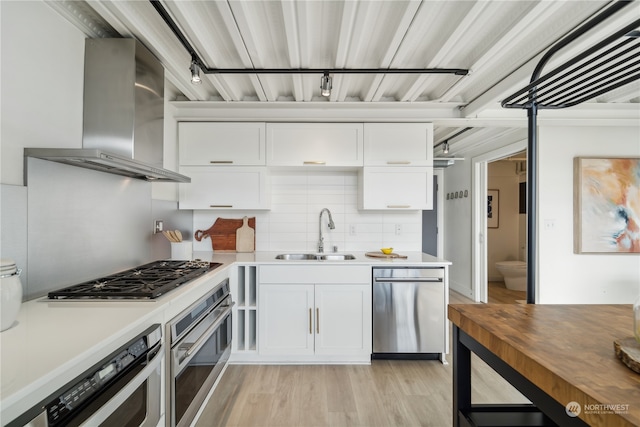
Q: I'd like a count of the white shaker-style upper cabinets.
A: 5